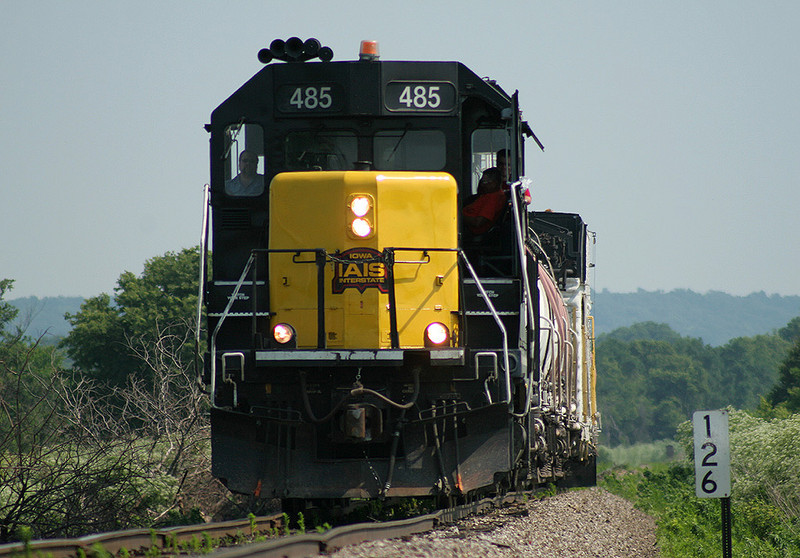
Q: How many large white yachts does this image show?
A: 0